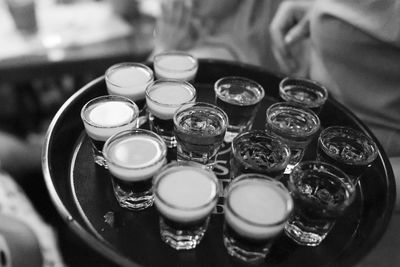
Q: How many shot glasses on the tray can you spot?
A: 14